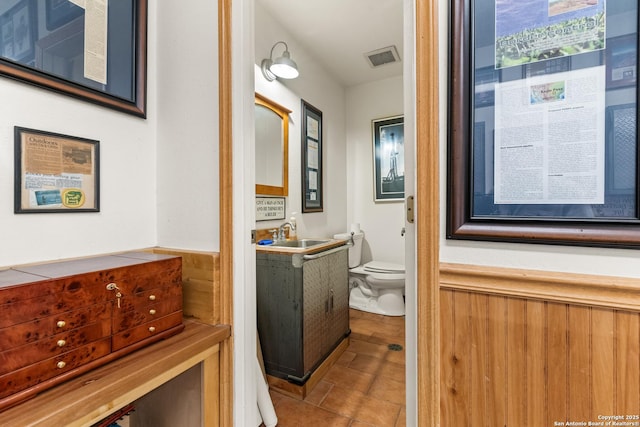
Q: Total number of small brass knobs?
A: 6